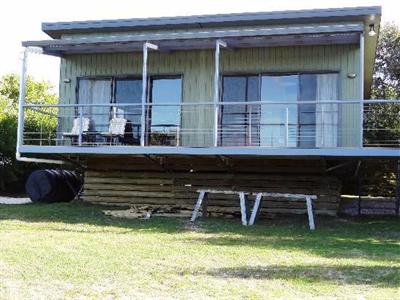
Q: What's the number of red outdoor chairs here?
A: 0